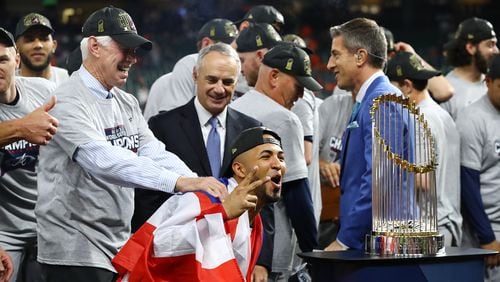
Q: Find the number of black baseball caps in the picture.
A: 13